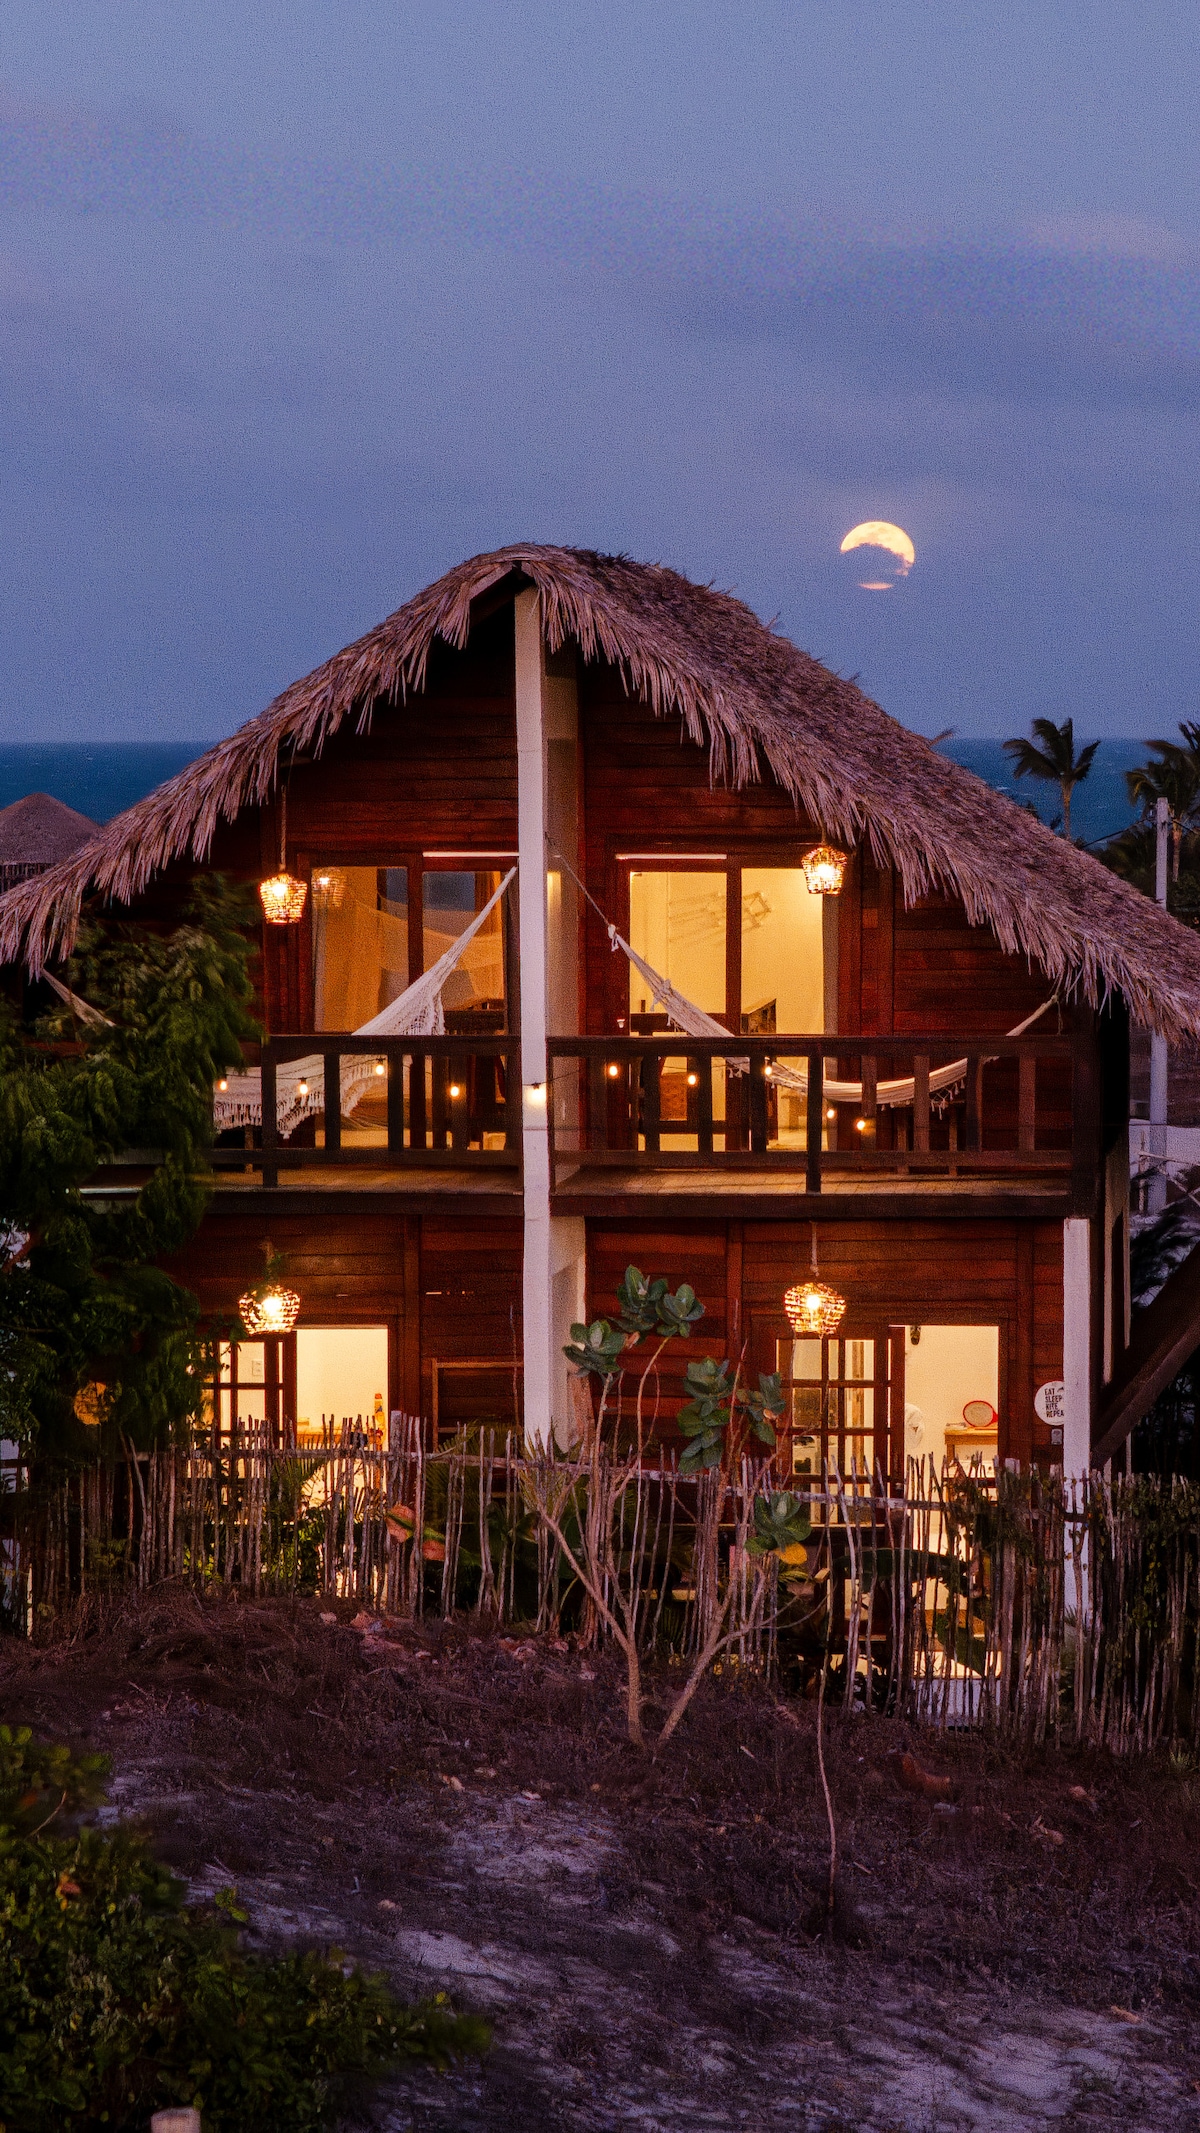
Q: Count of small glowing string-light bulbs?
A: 10